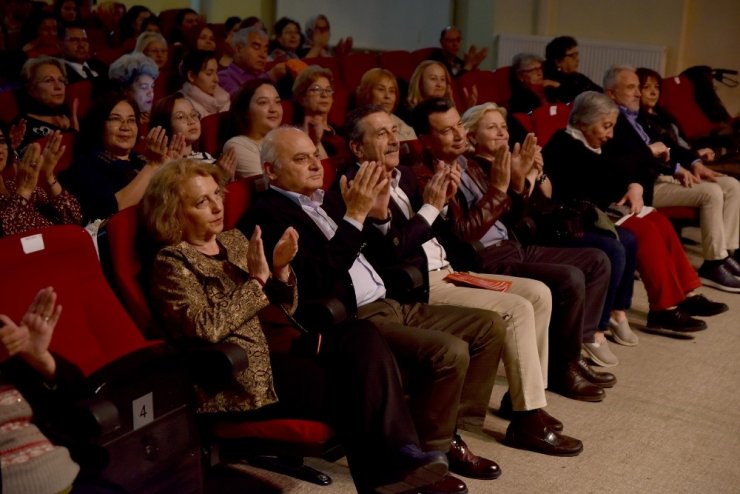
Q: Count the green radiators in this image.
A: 0